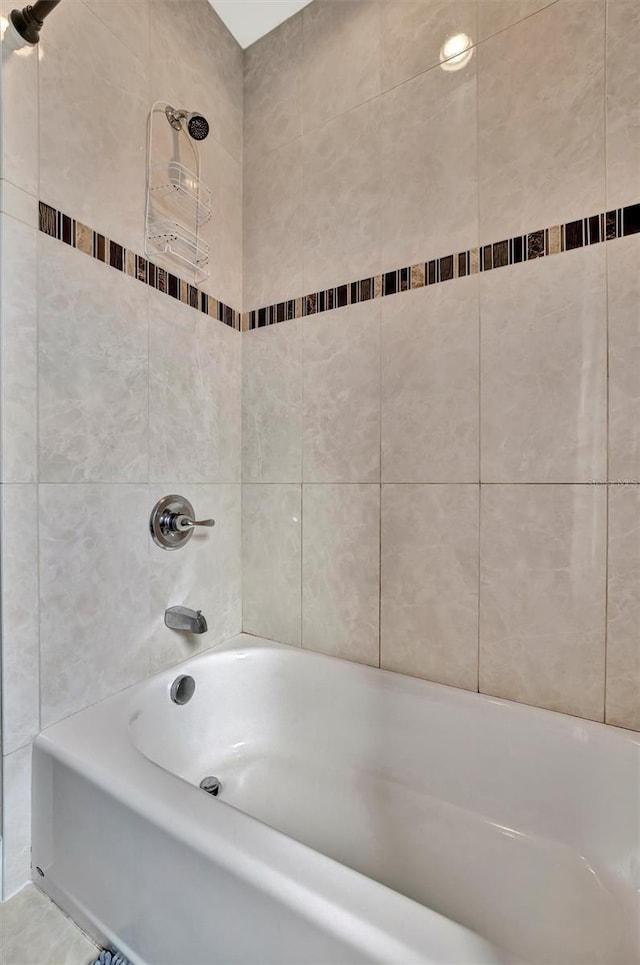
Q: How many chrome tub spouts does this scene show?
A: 1